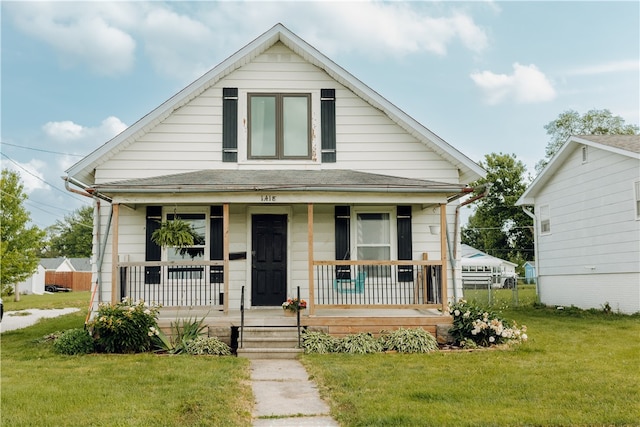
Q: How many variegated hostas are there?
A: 4